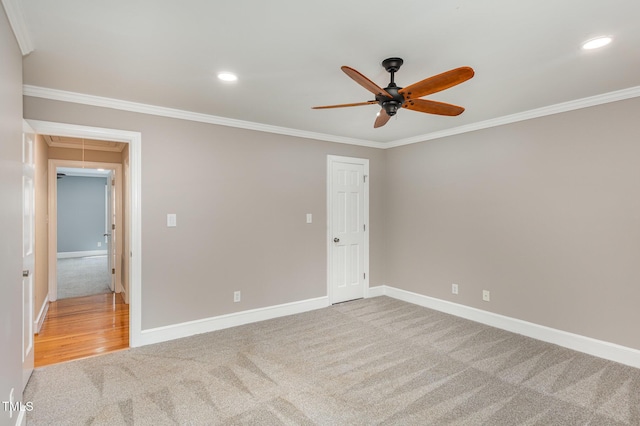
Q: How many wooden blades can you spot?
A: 5